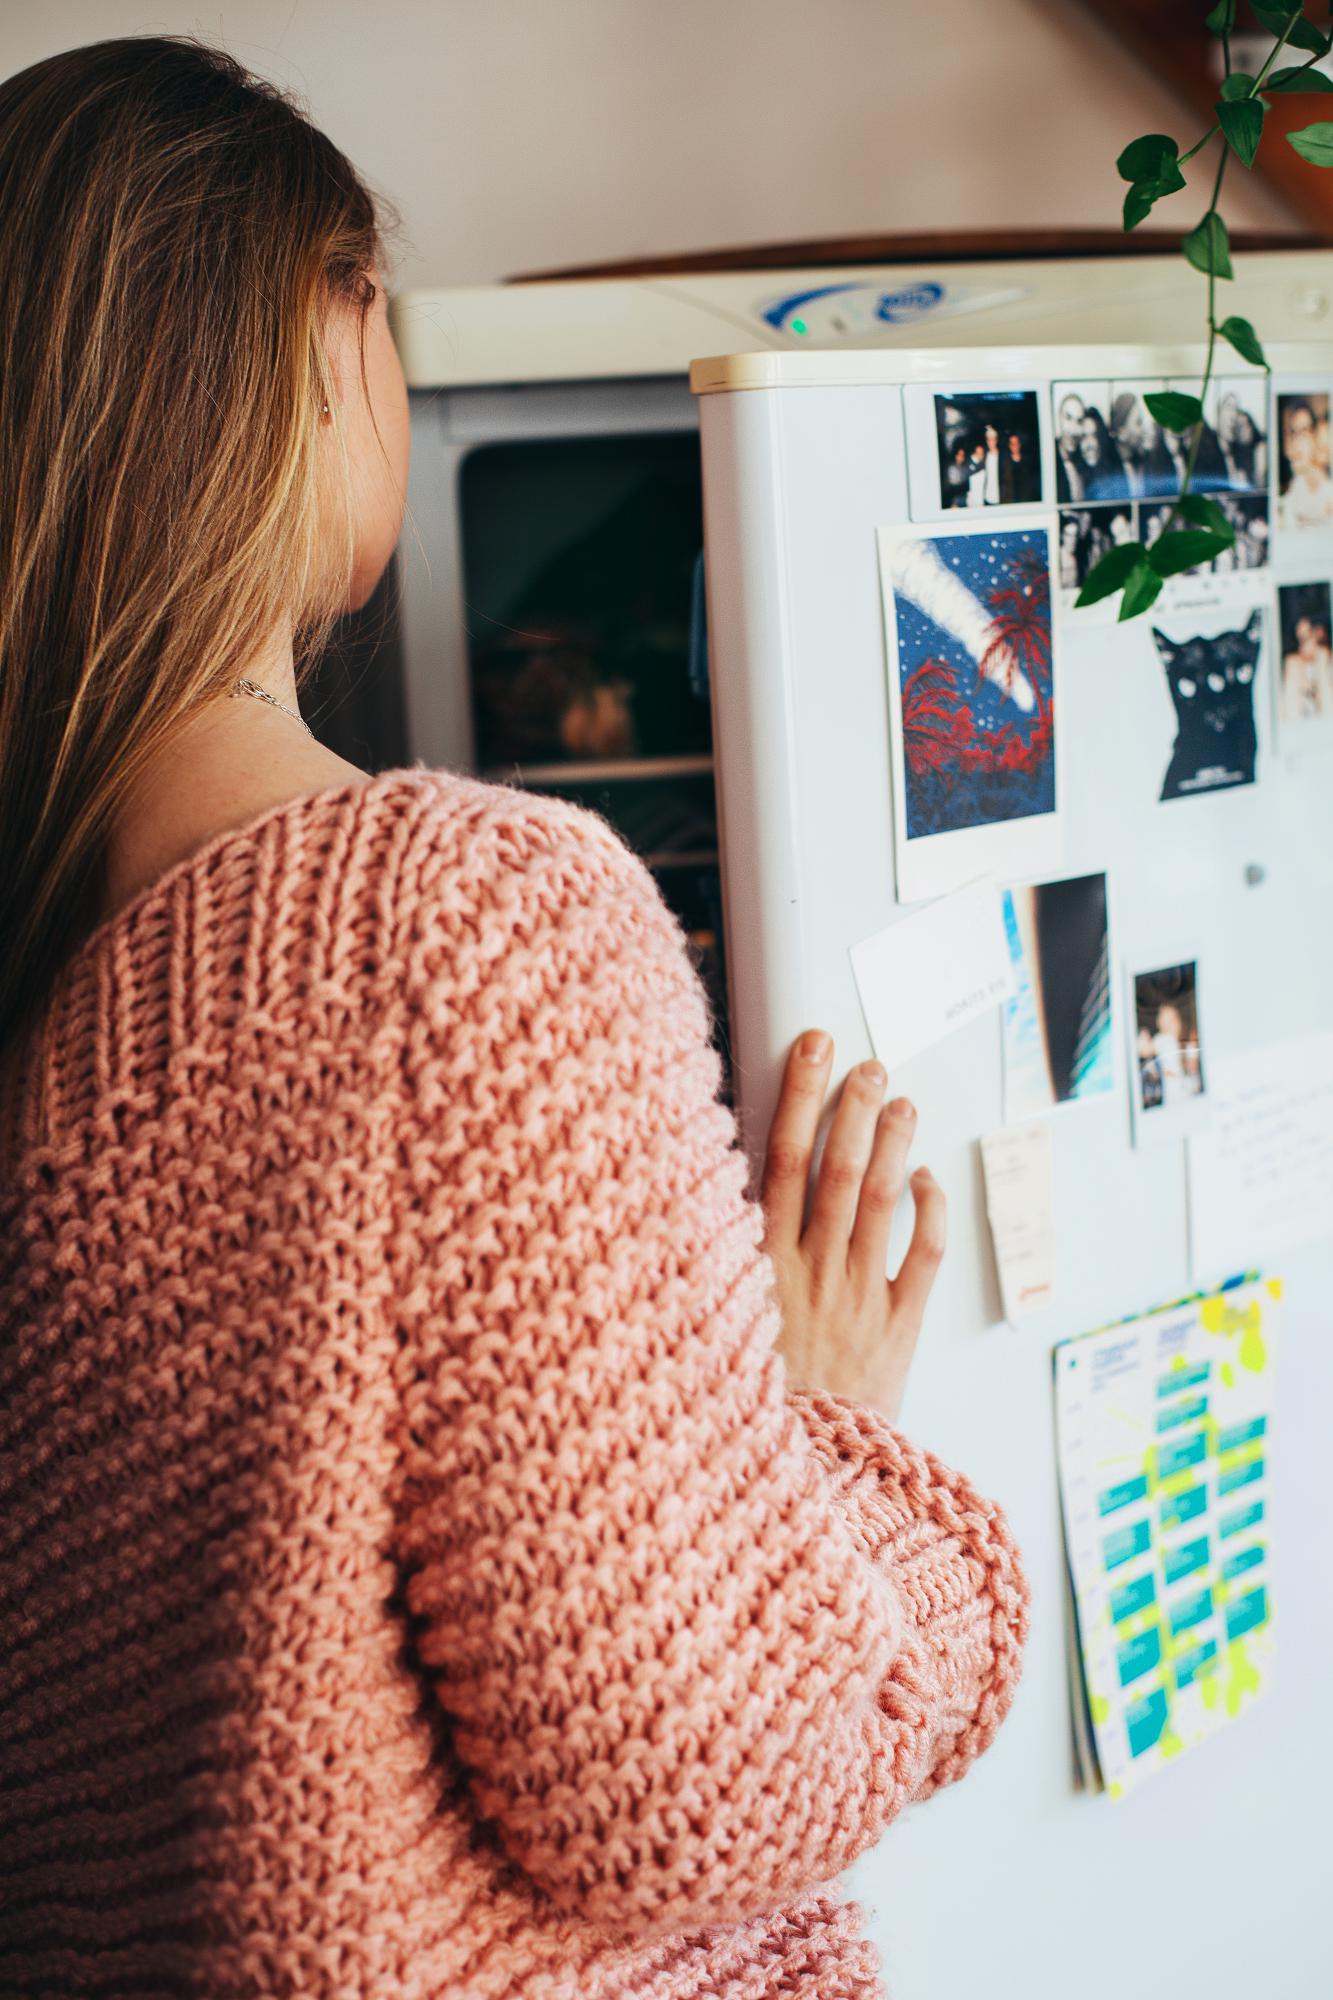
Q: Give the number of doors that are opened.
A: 1